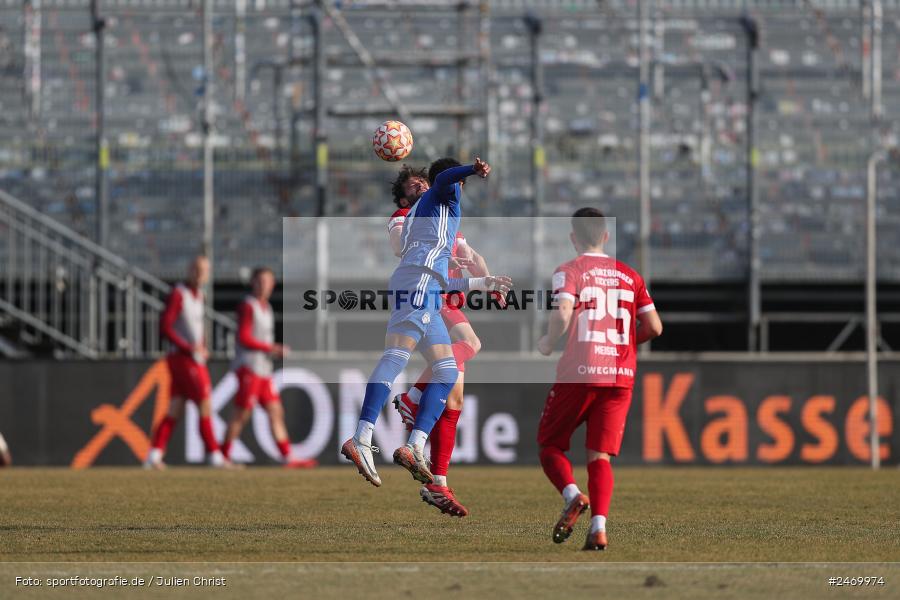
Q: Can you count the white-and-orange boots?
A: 2